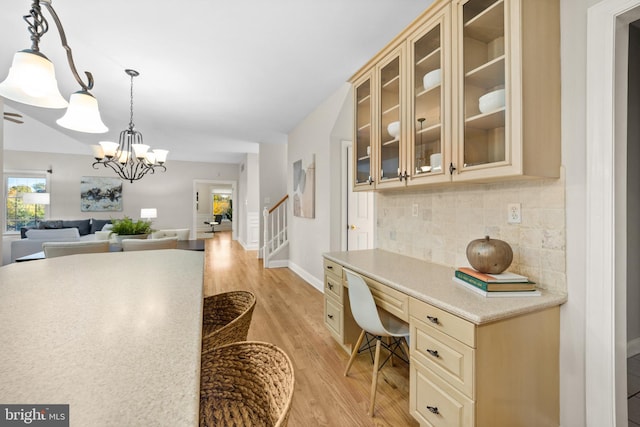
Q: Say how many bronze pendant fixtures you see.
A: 2